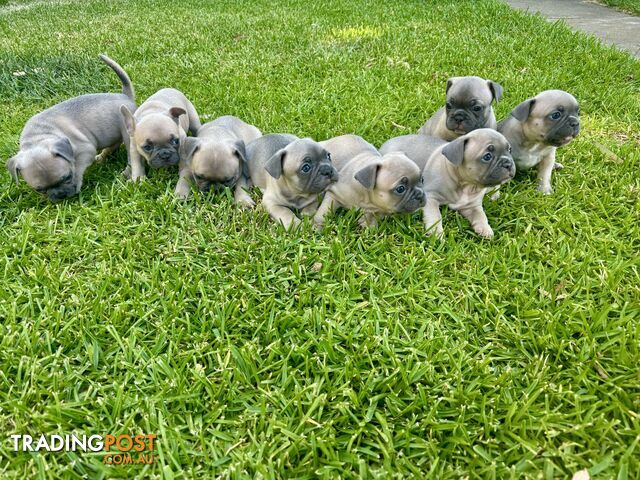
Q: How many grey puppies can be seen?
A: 8